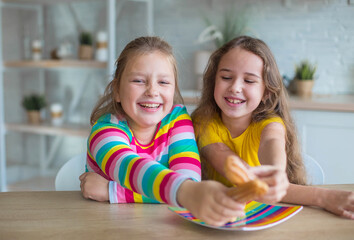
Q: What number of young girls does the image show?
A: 2